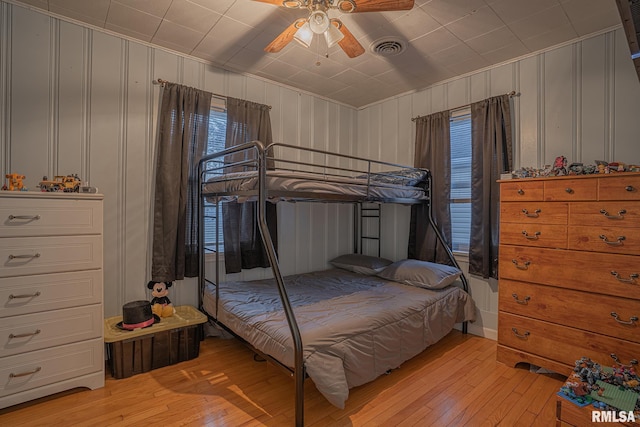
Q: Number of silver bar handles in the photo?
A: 5